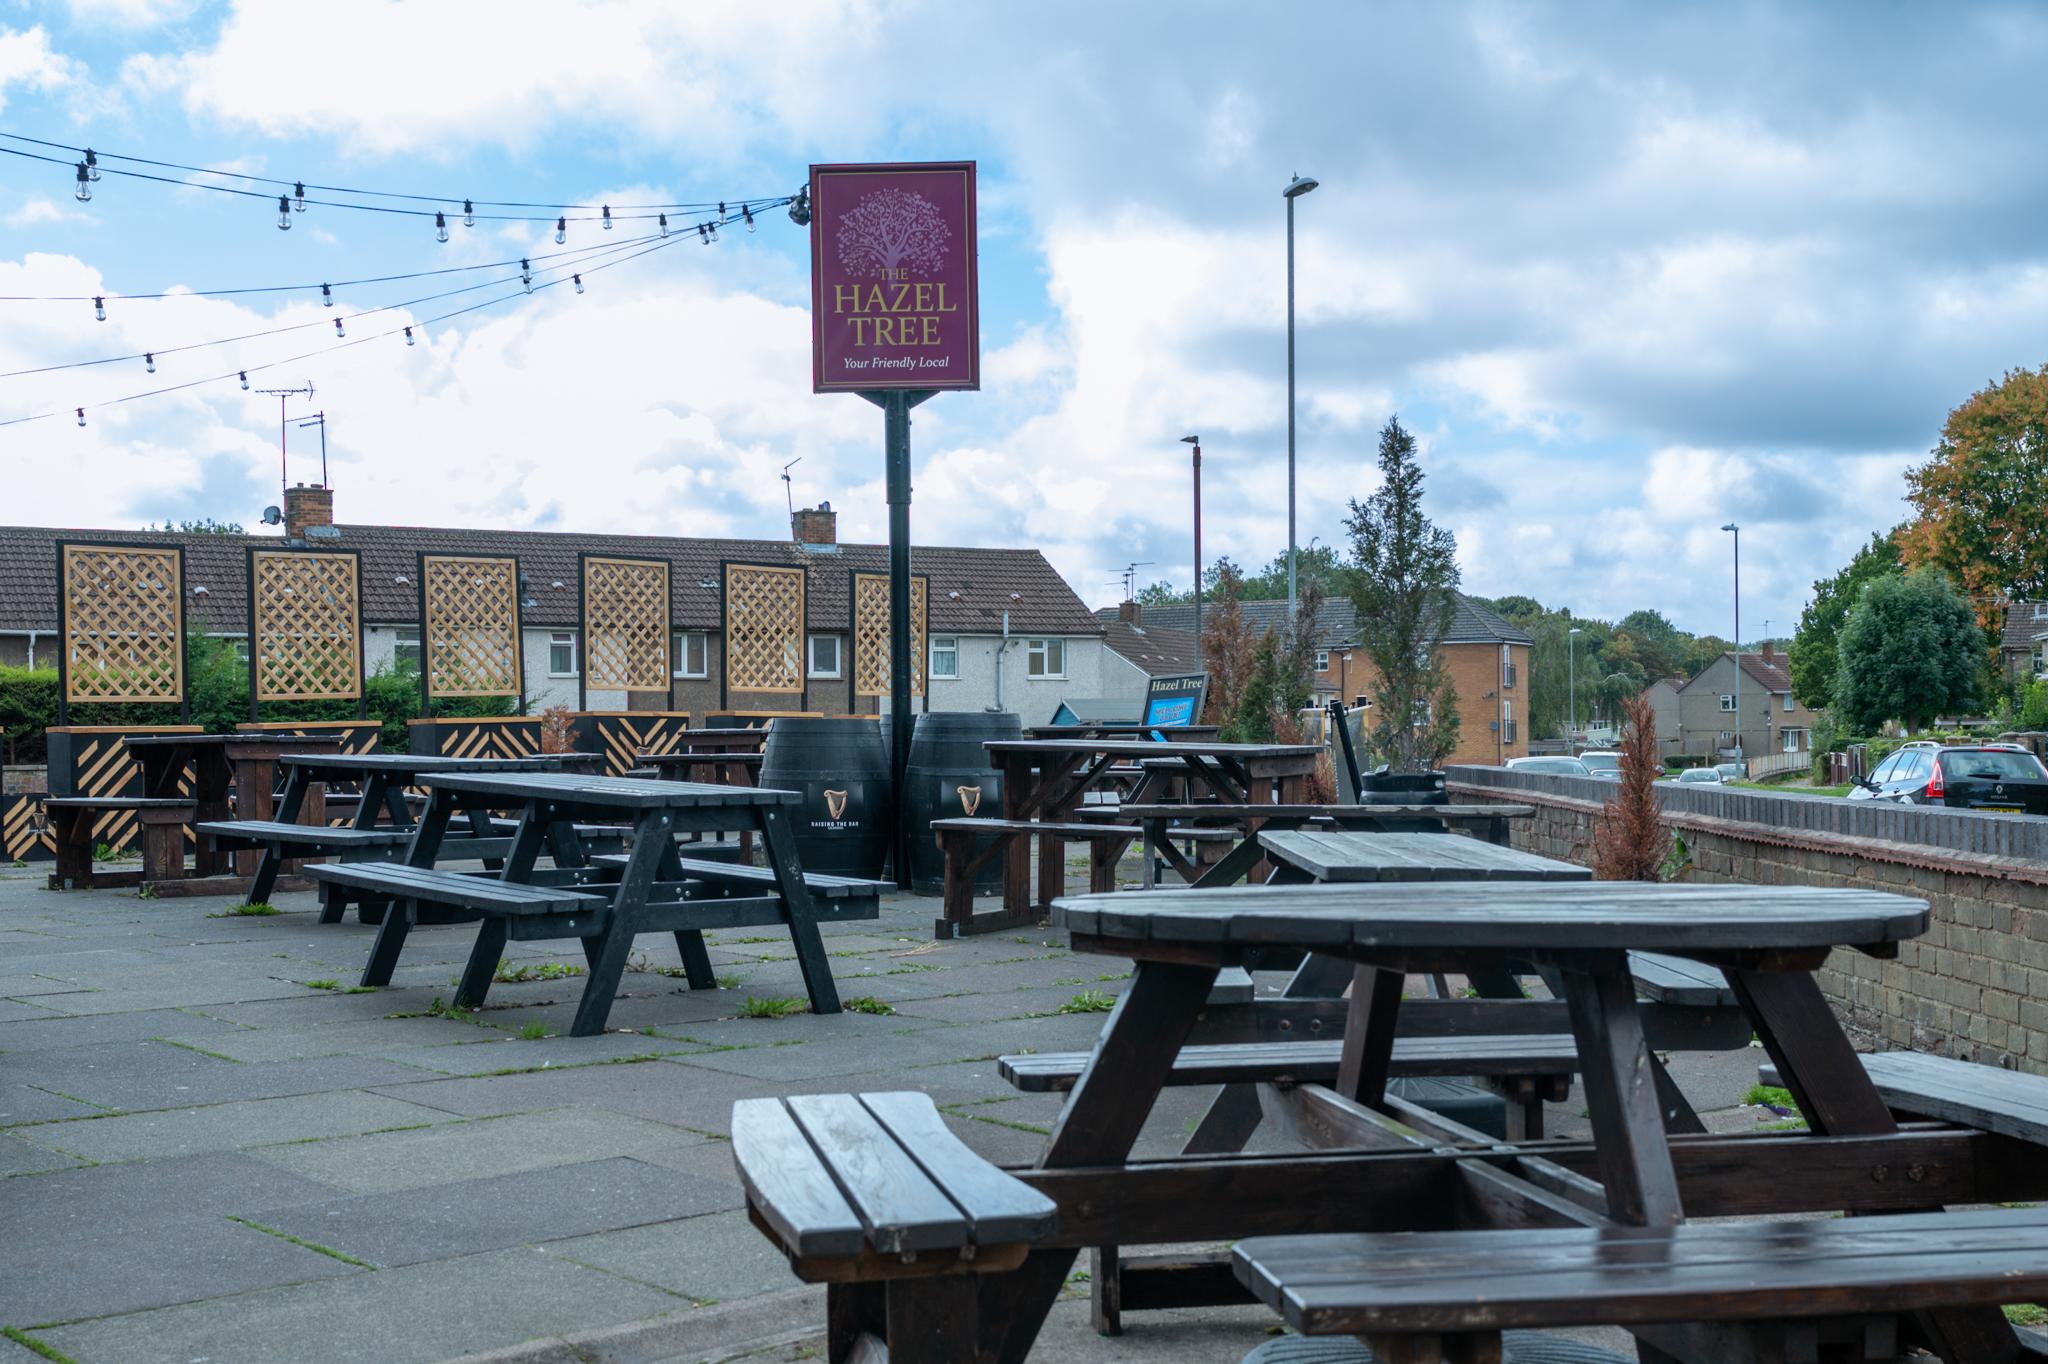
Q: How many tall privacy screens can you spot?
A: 6